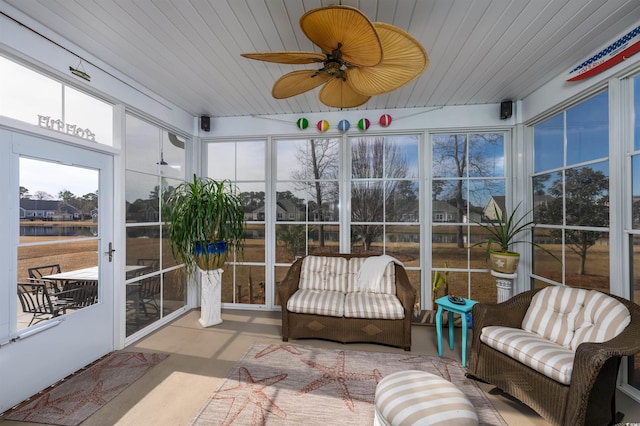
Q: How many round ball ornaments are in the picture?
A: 5